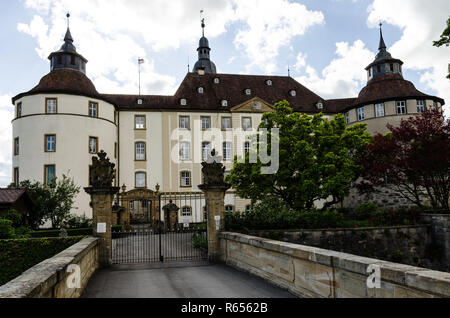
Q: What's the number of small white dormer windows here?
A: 9